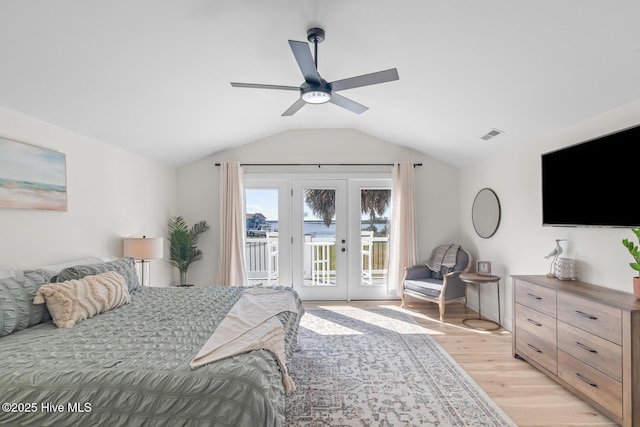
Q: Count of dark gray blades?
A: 5